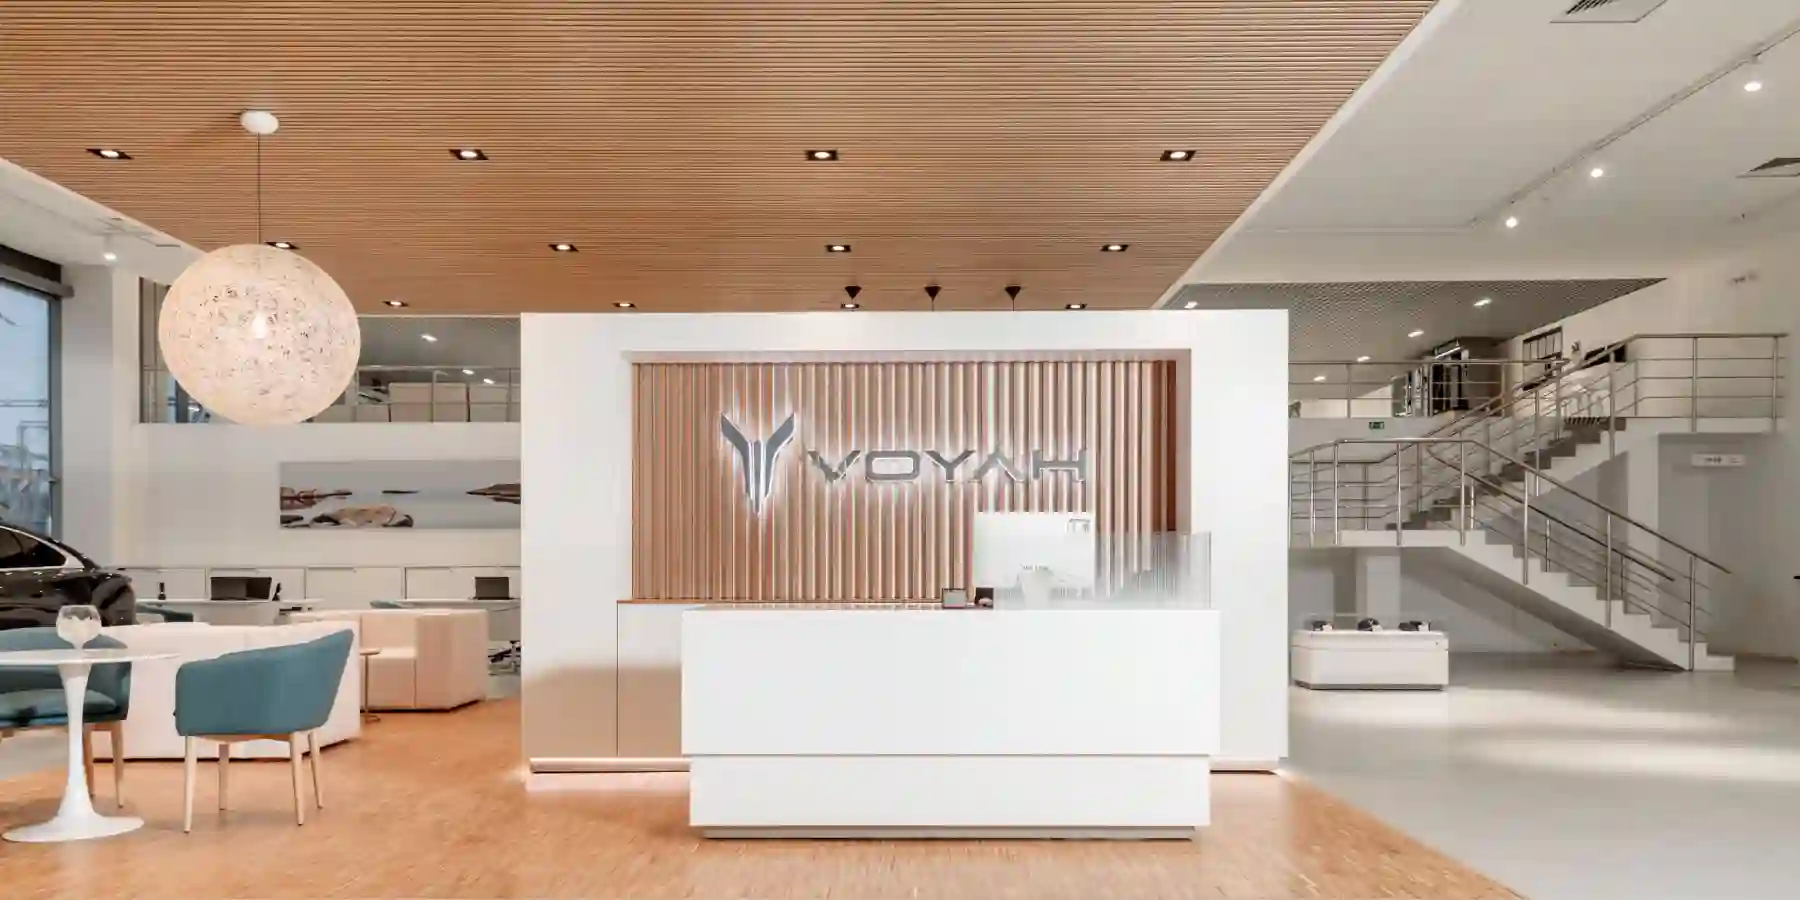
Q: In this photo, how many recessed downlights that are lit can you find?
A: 12